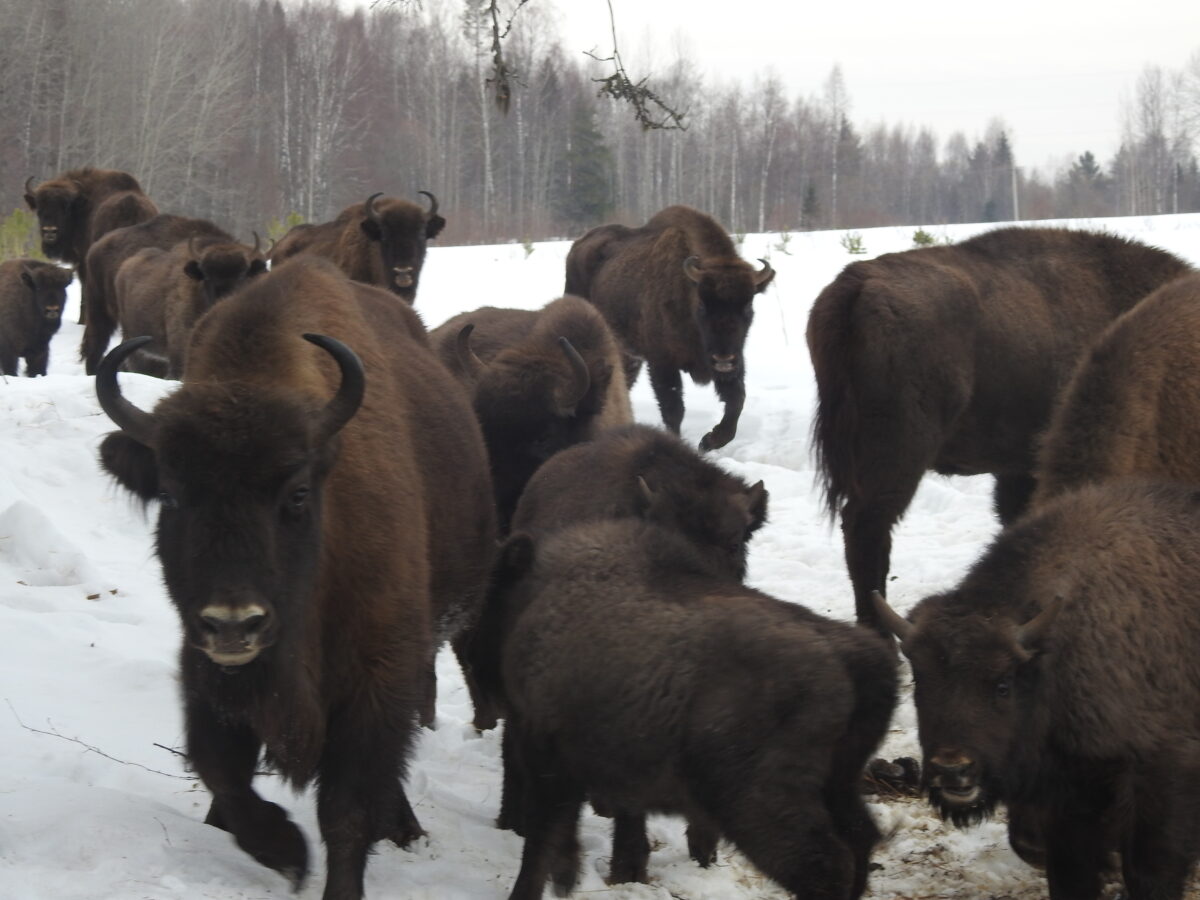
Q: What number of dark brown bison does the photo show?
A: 13